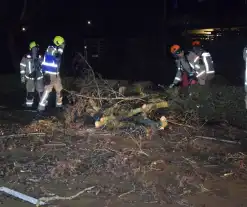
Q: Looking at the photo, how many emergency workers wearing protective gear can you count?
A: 4